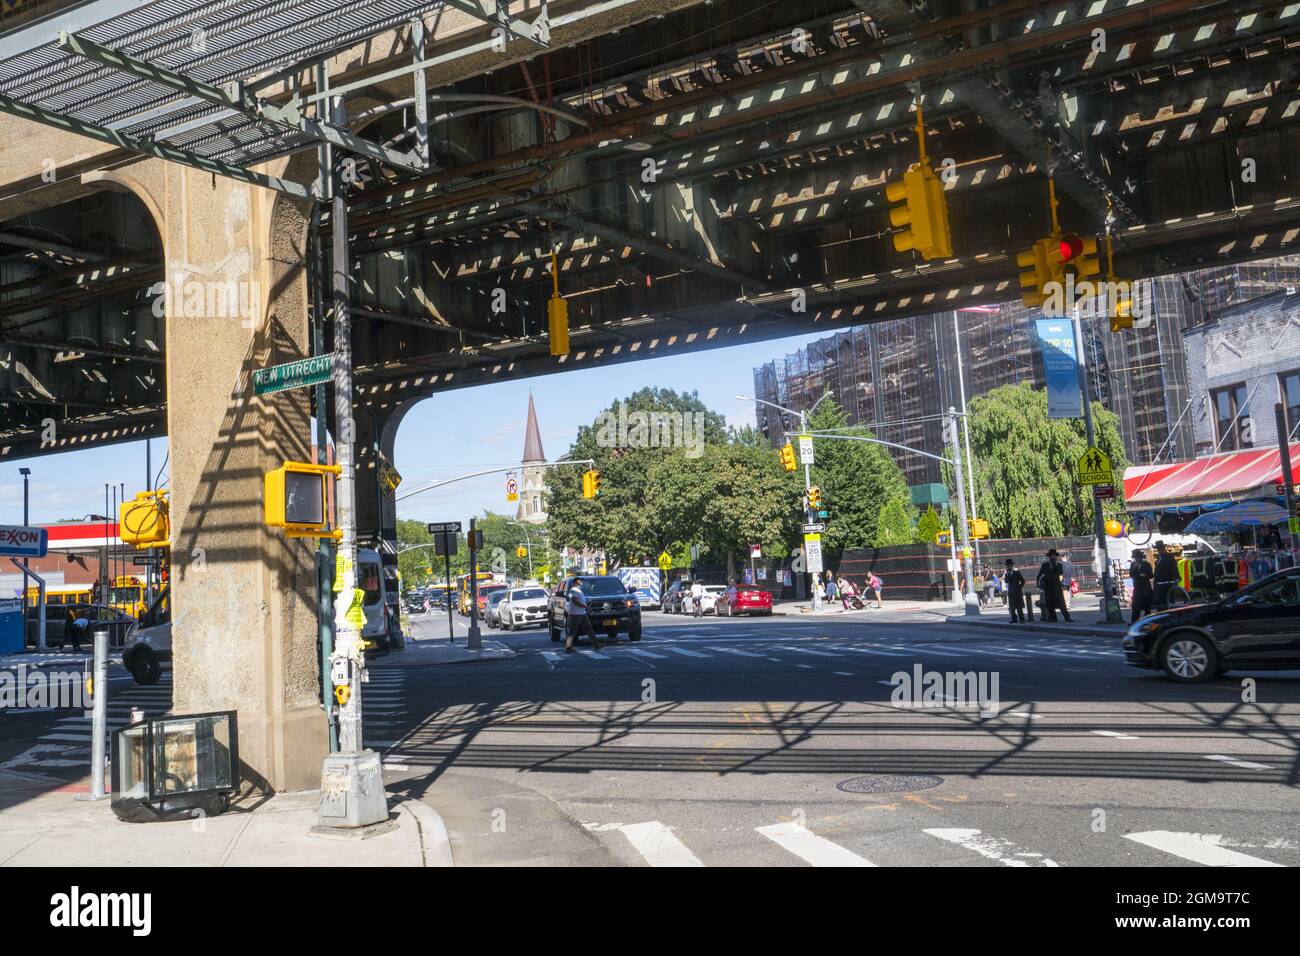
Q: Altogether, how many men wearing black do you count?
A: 4